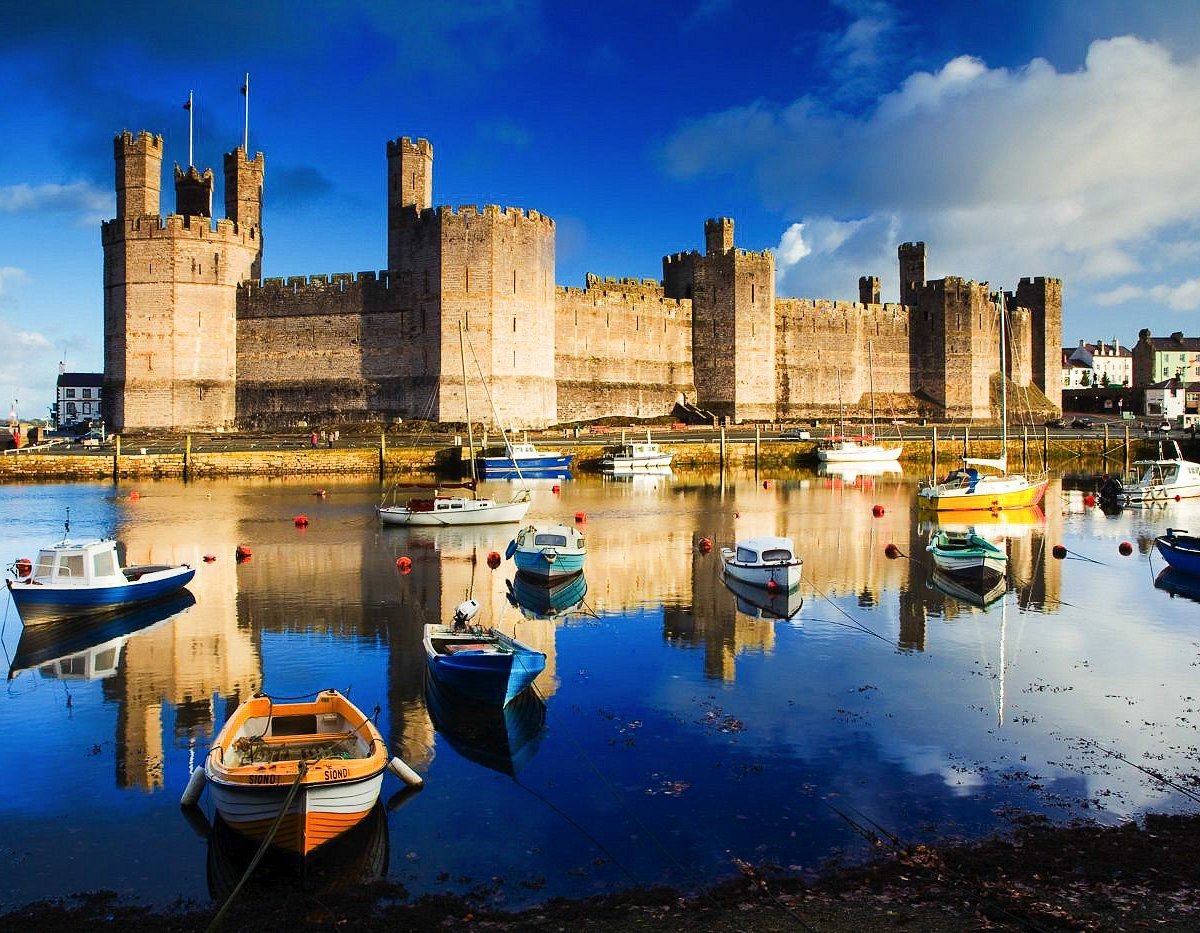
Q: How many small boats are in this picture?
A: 13